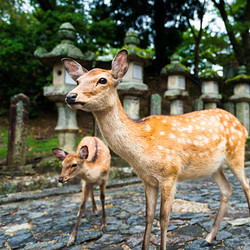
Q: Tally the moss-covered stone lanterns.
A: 5